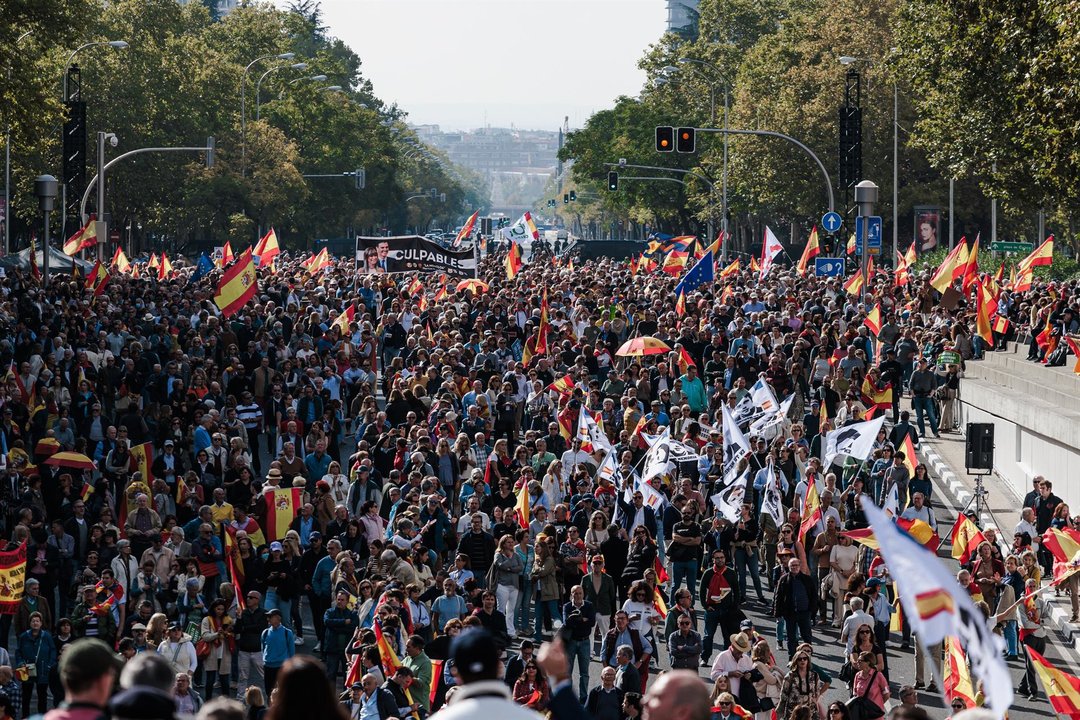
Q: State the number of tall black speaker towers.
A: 2